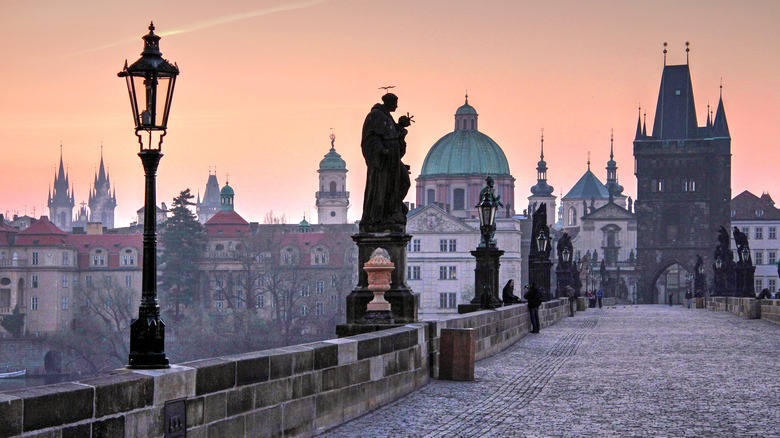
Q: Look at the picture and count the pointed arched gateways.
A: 1